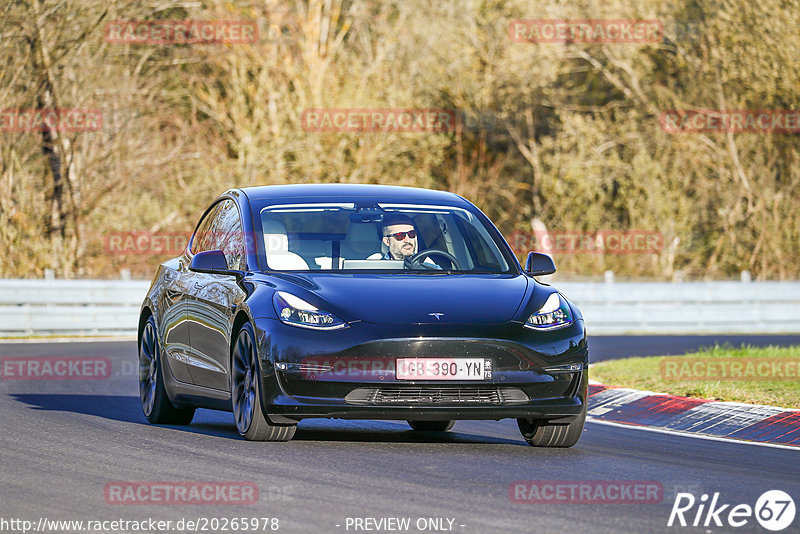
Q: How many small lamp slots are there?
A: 2